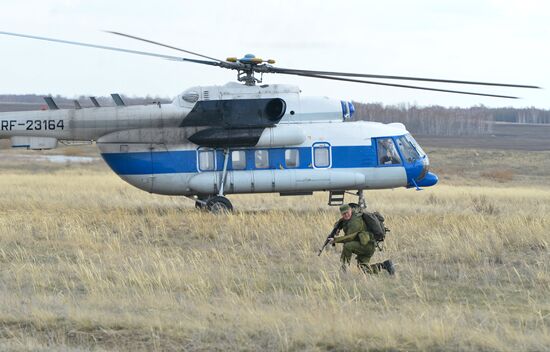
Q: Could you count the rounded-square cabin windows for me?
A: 5